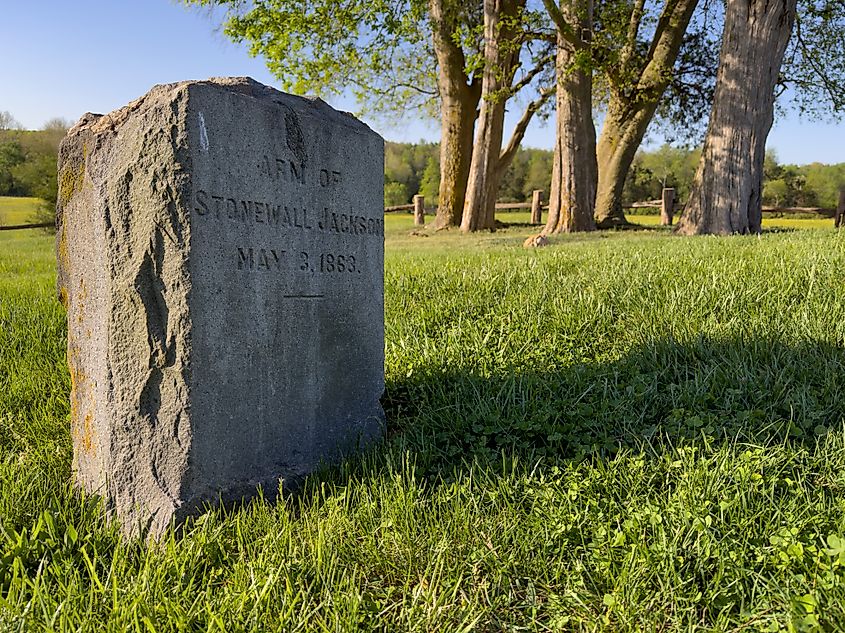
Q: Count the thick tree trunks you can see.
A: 5